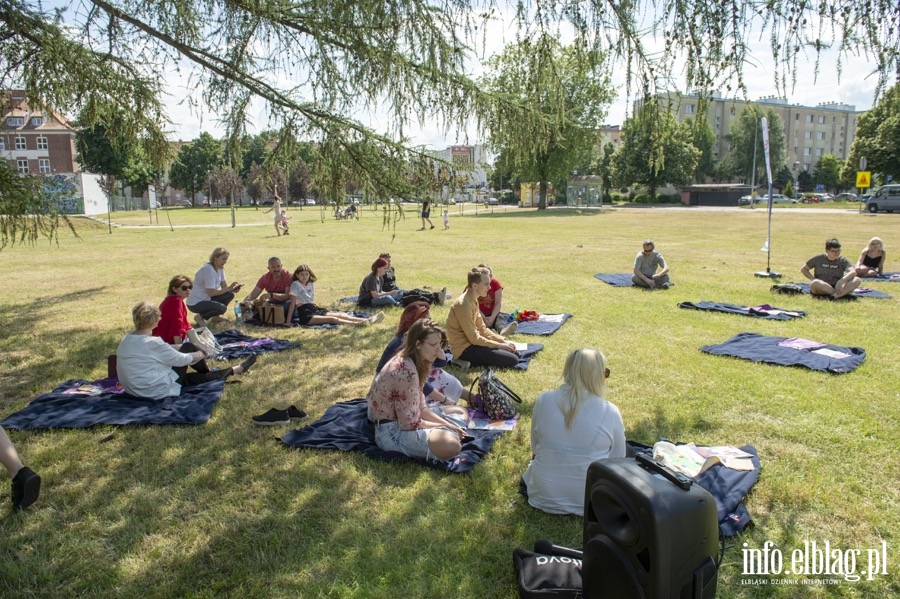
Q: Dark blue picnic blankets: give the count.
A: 13